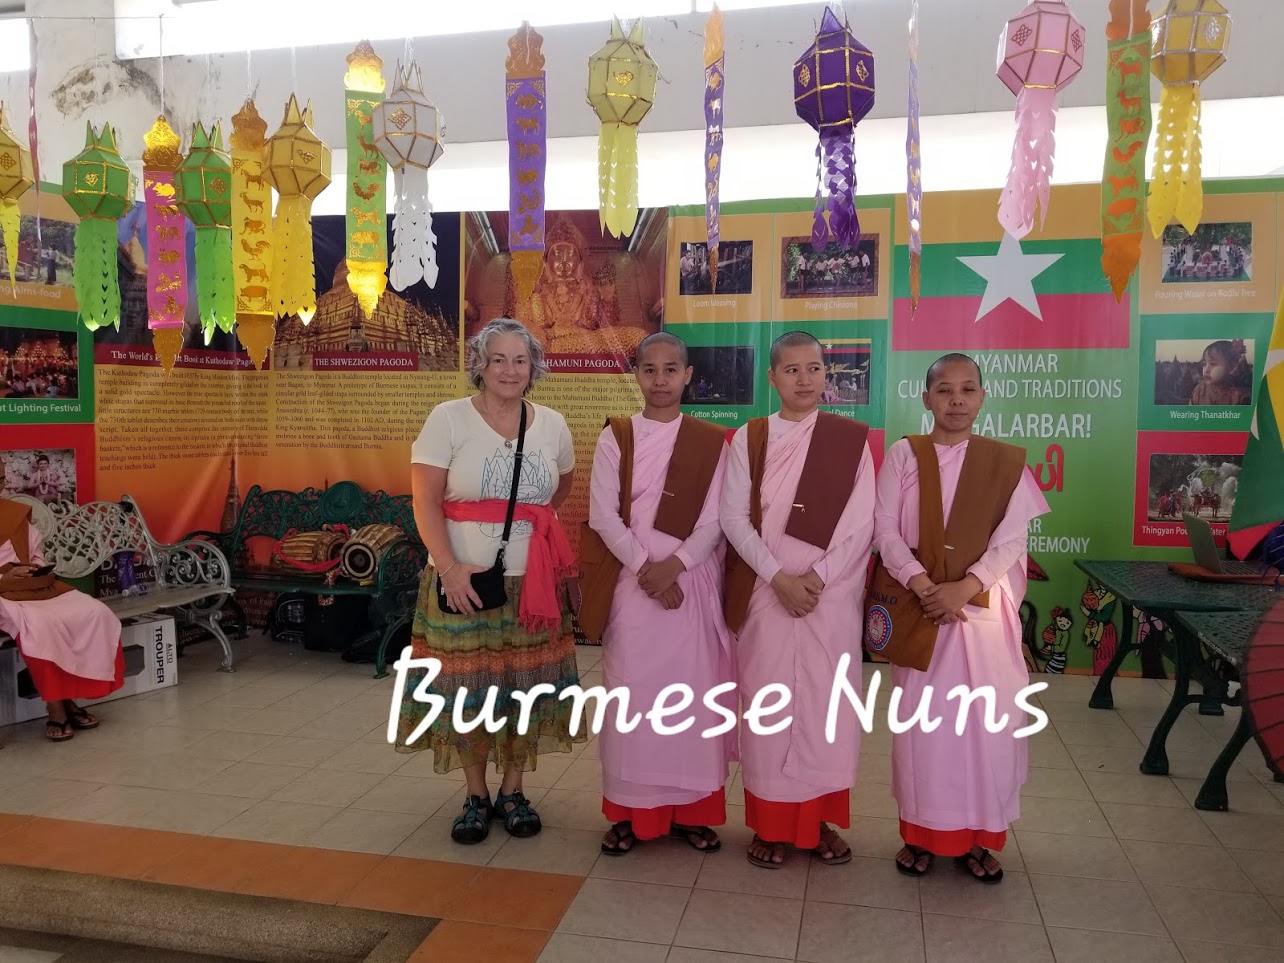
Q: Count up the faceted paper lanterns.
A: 9